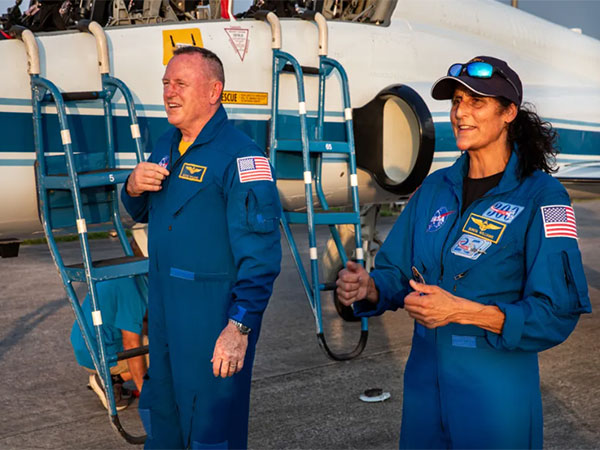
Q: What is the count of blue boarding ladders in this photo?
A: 2